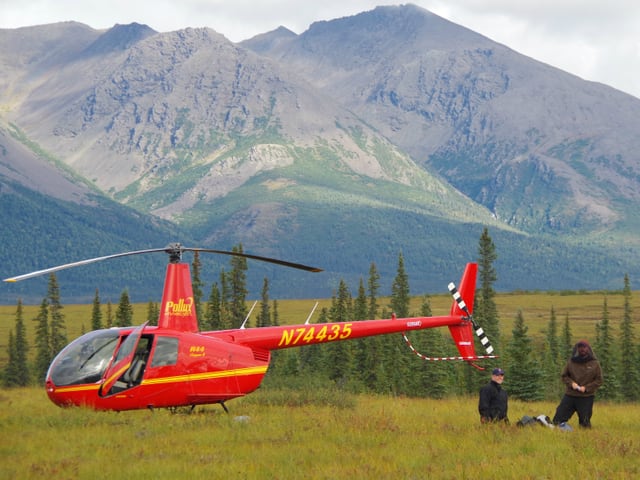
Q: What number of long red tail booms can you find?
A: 1